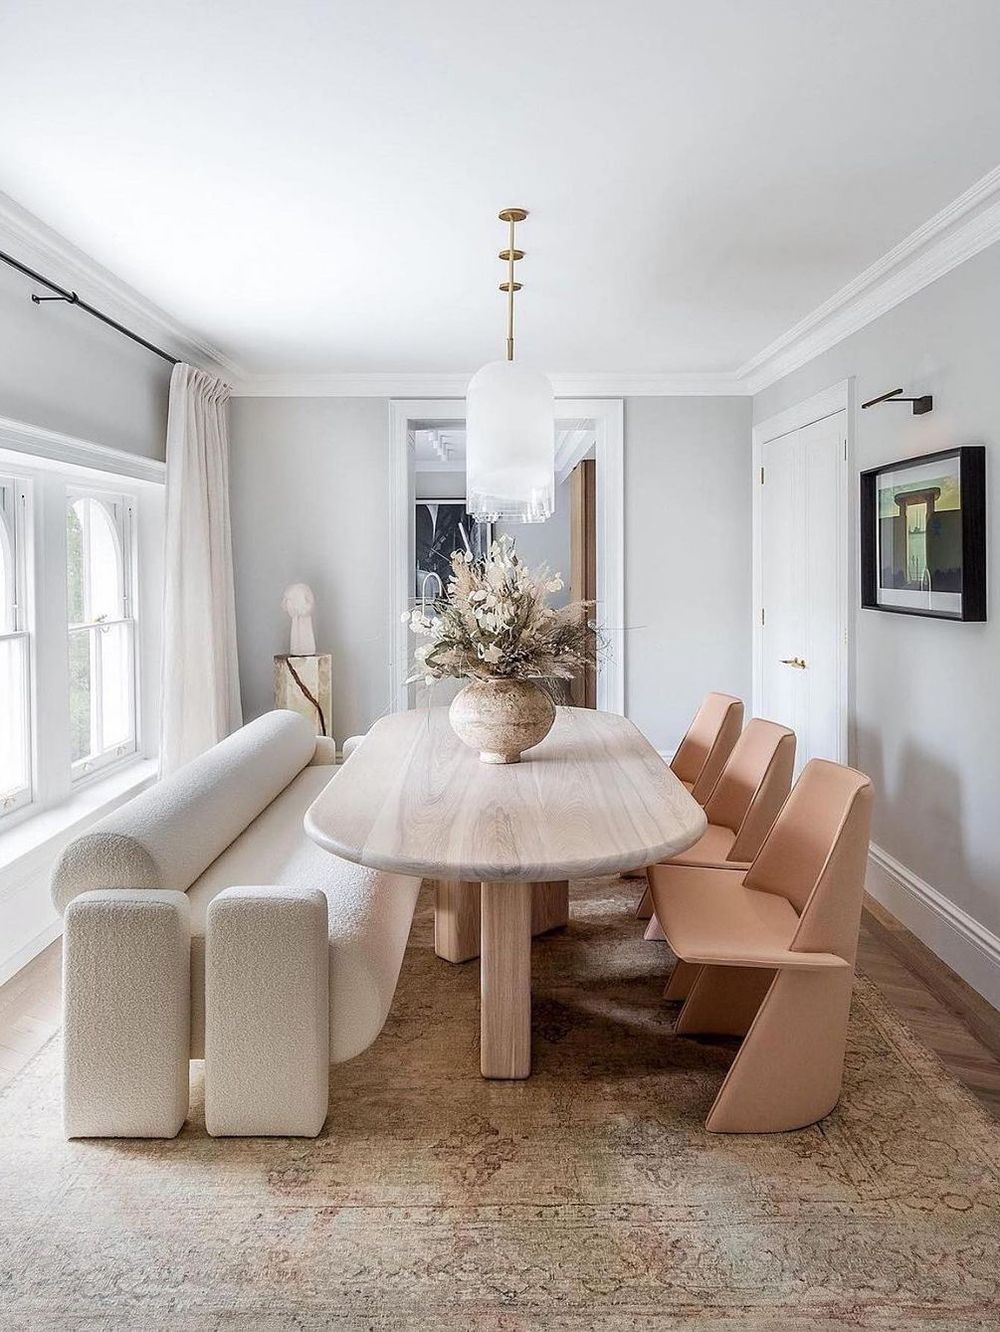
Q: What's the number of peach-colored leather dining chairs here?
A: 3